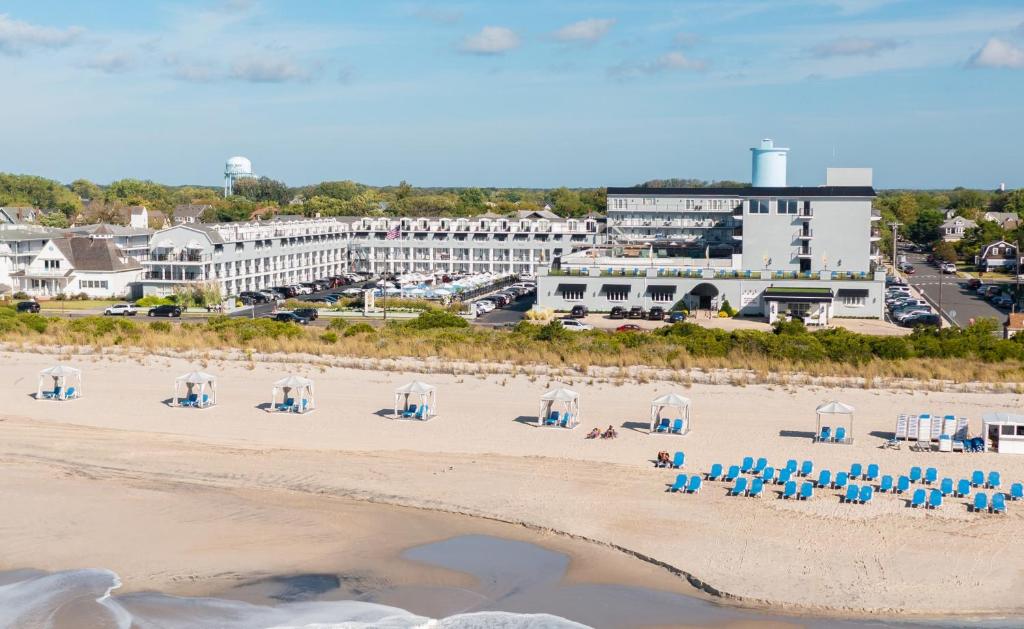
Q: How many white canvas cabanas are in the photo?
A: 7